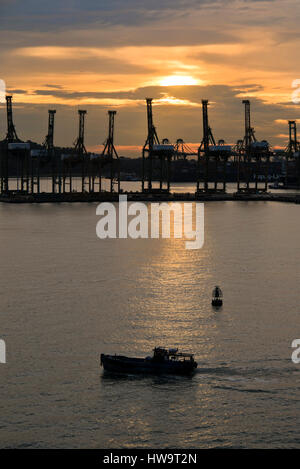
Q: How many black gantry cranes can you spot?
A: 8